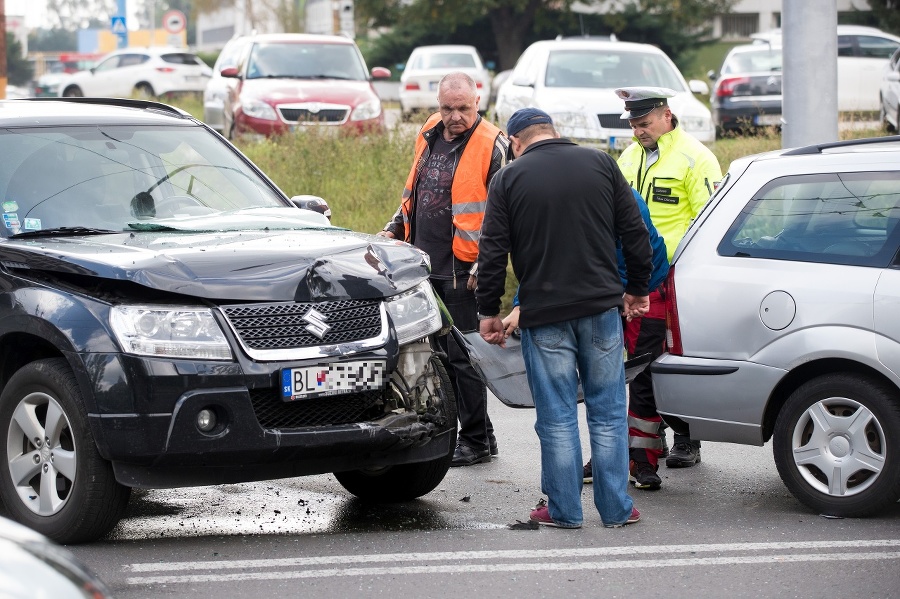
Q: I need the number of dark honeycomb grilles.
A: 2